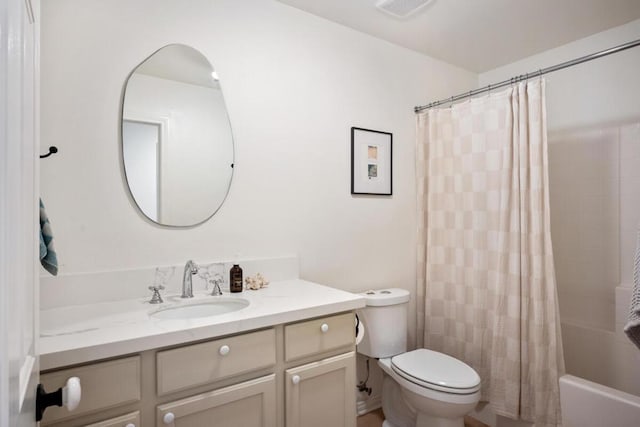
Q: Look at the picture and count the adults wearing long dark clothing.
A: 0